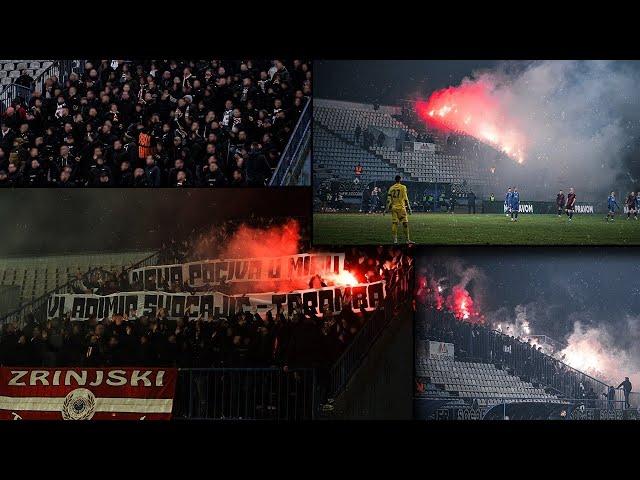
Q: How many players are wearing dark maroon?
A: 3